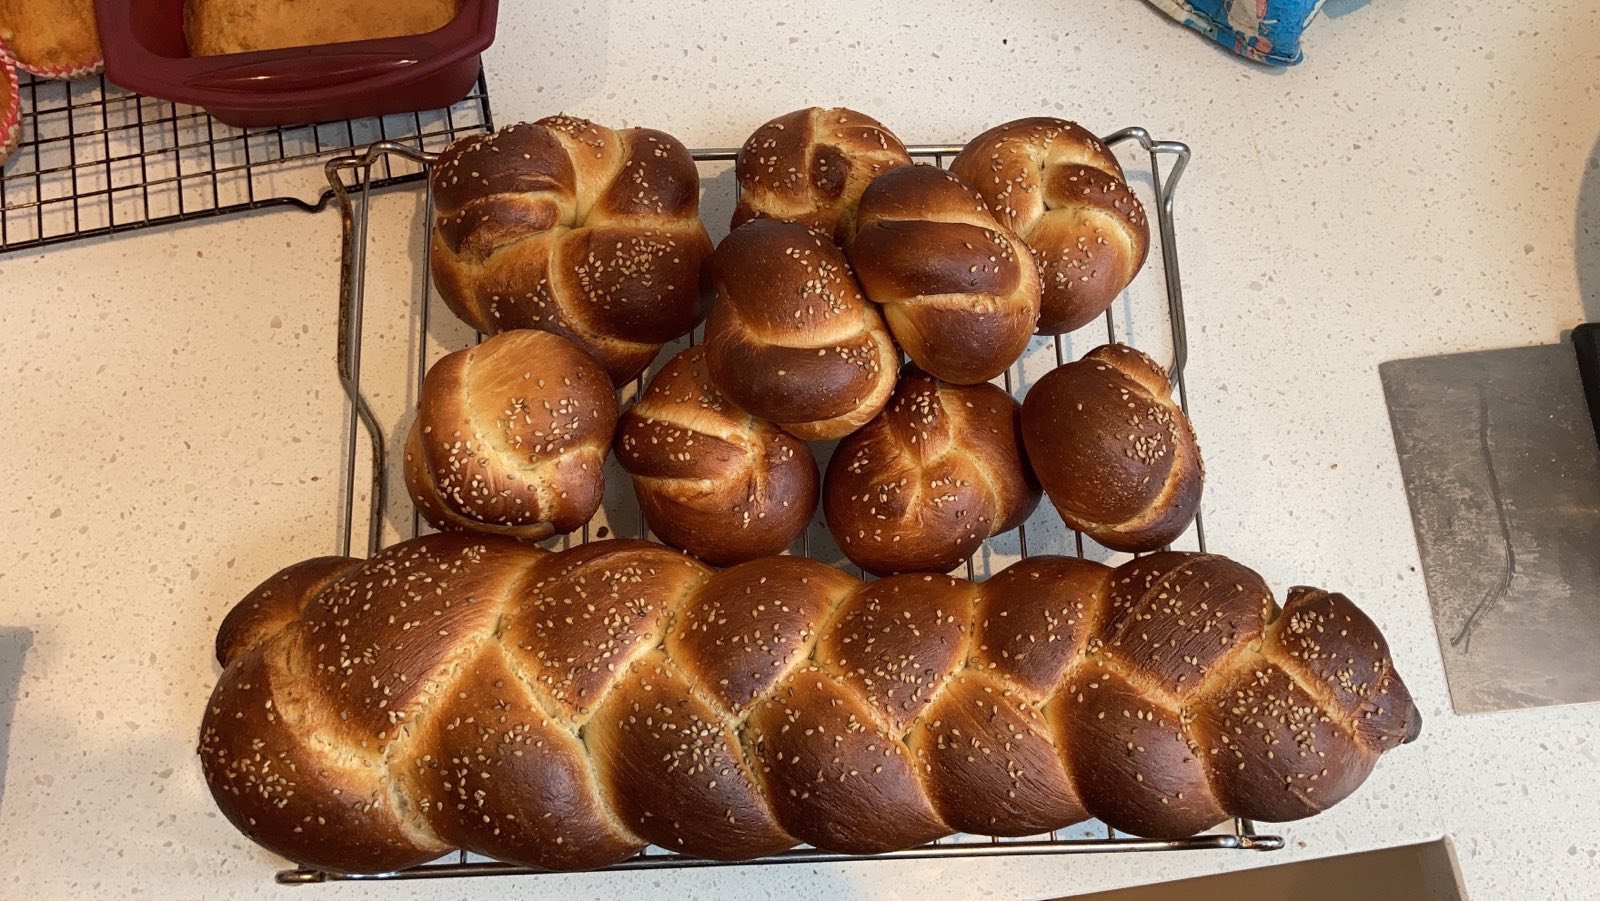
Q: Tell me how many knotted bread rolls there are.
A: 9